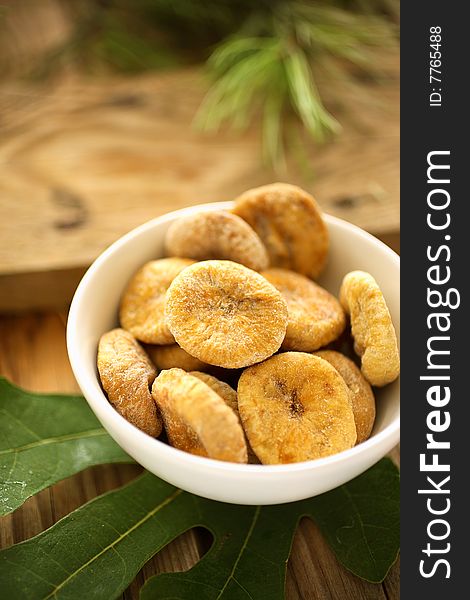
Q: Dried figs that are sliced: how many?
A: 0